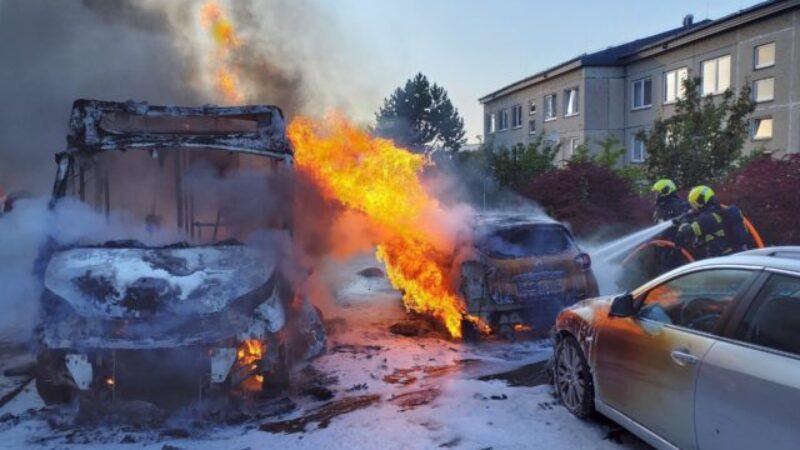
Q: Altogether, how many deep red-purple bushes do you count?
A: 2